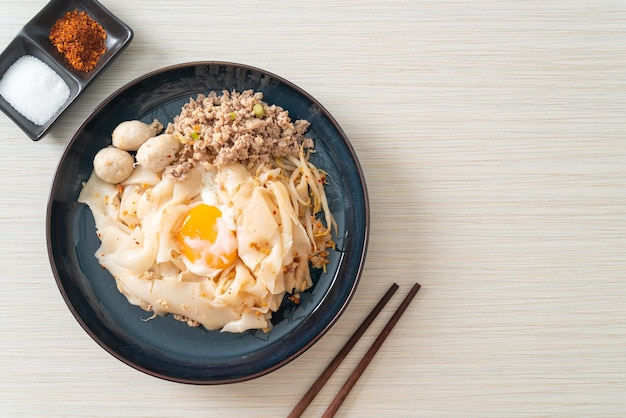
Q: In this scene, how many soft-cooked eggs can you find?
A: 1